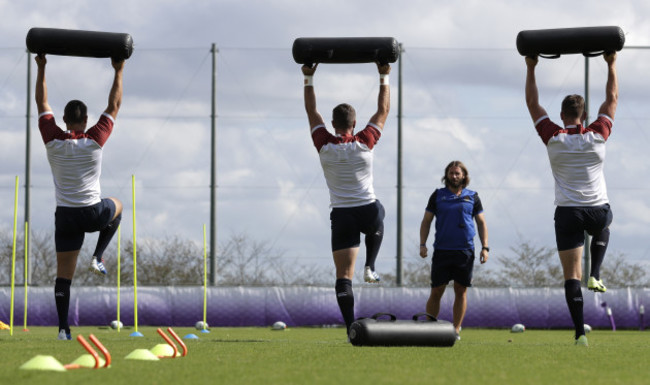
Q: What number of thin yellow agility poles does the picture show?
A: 5